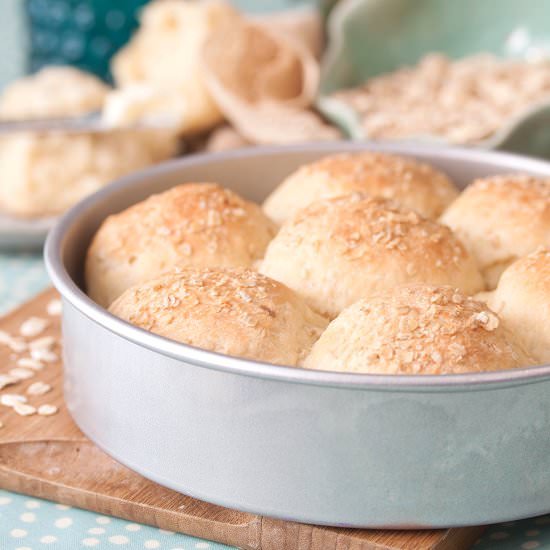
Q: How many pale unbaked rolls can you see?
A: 0